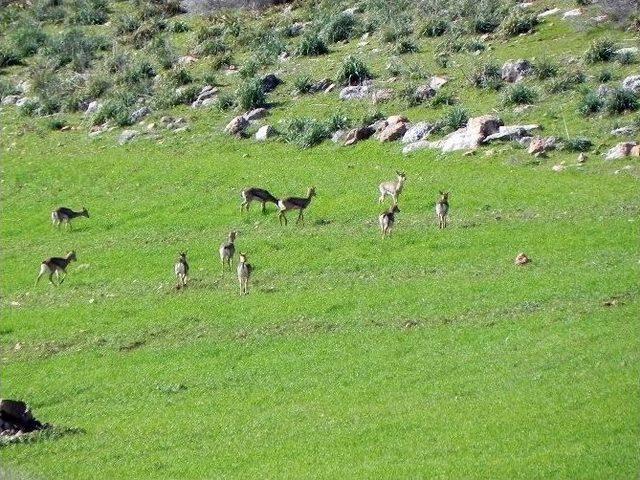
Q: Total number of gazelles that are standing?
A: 10